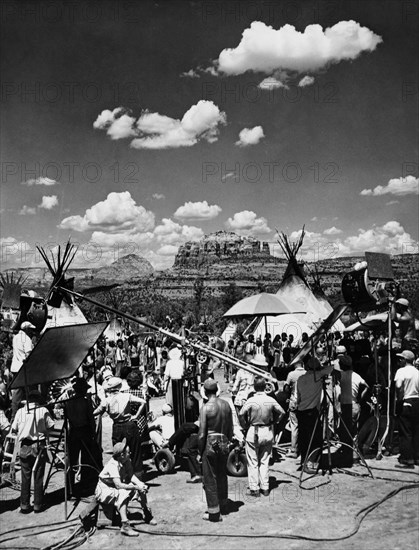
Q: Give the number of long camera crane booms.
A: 1